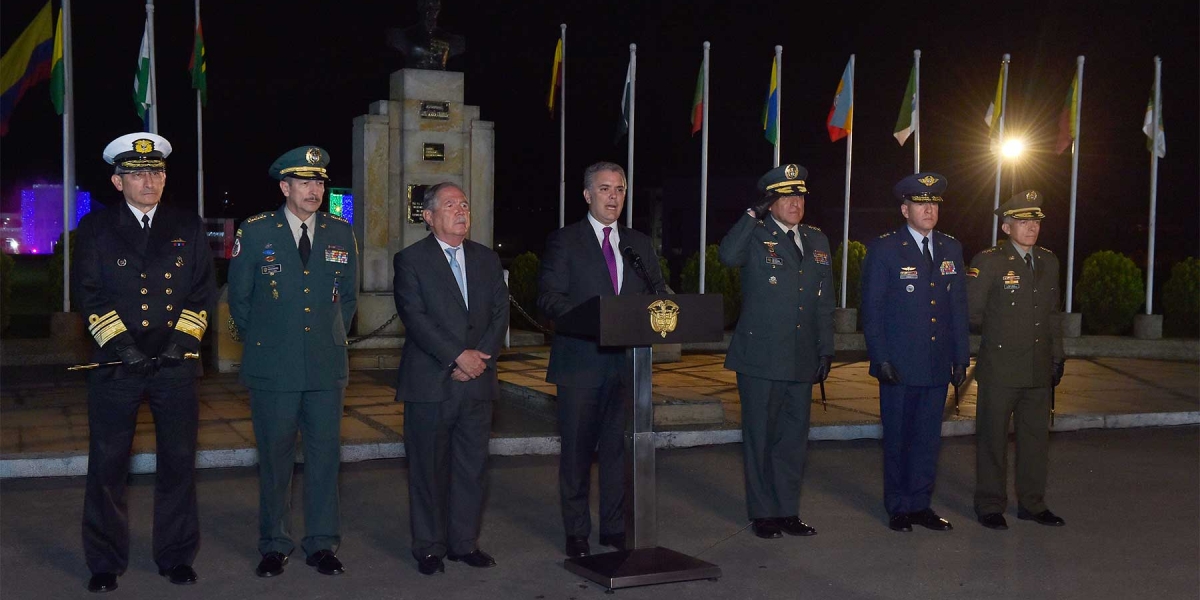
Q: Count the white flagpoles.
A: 12